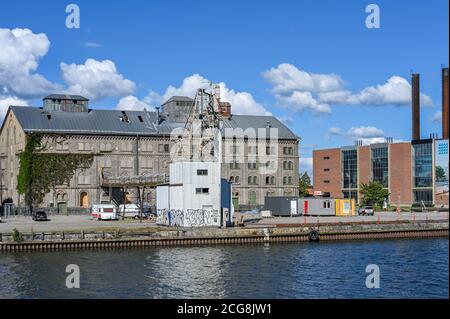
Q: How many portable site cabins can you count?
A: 3